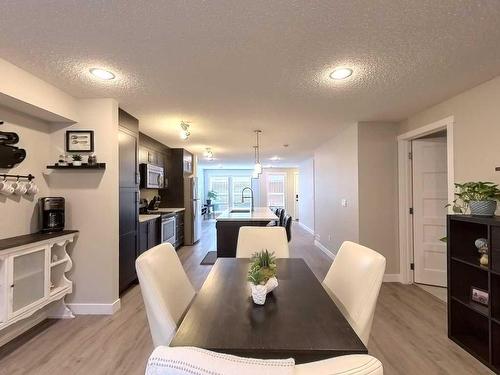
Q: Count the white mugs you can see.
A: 3